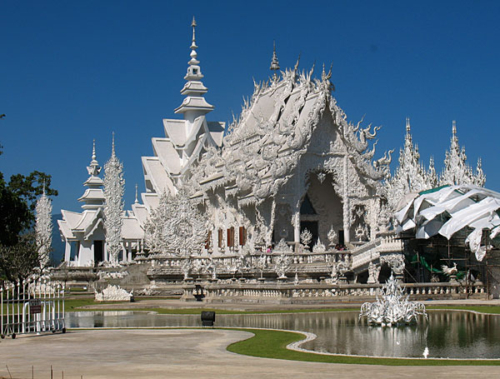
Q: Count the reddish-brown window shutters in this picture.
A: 4